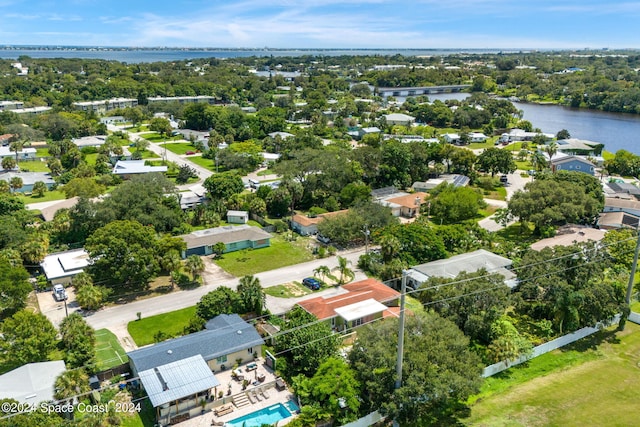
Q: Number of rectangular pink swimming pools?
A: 0